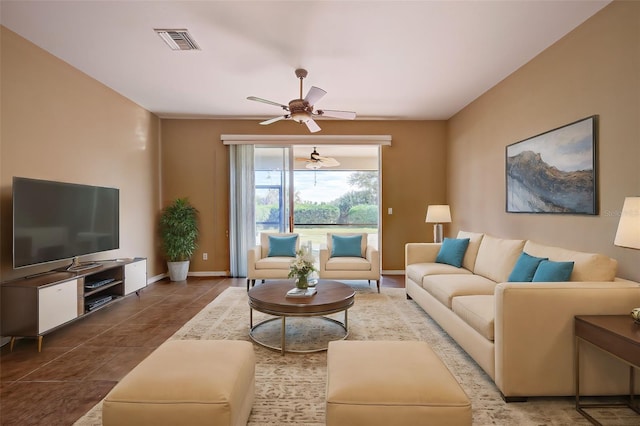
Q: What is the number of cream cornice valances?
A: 1